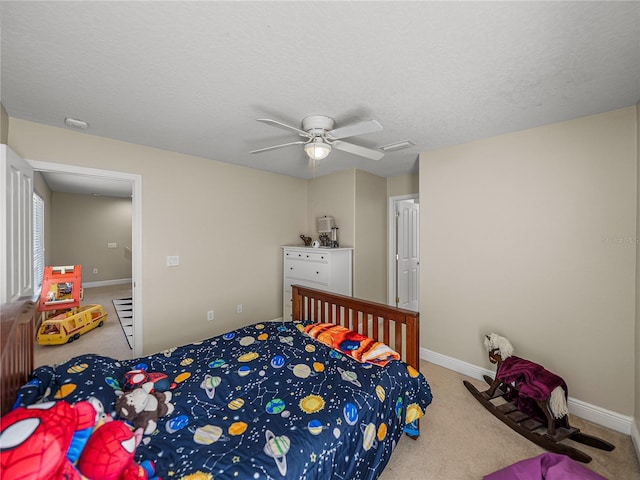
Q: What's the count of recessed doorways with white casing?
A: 2